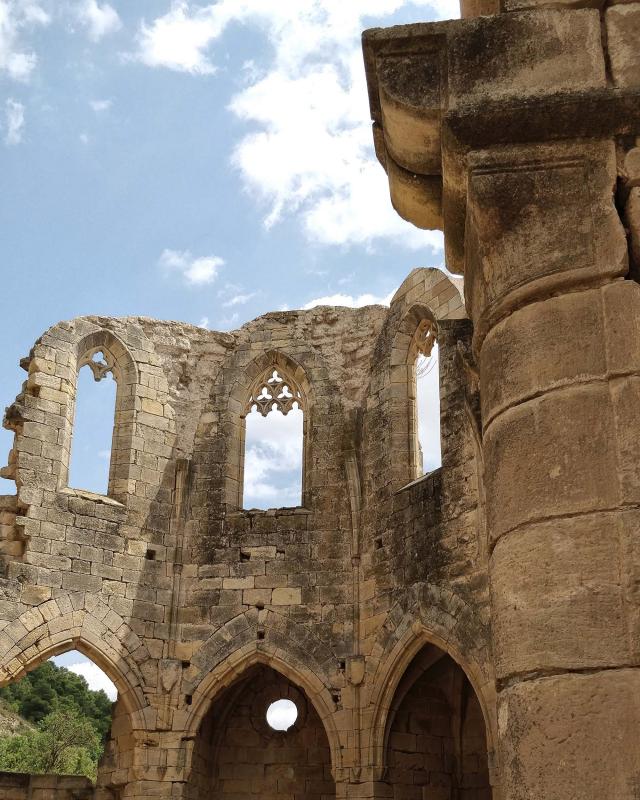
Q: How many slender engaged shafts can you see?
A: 2